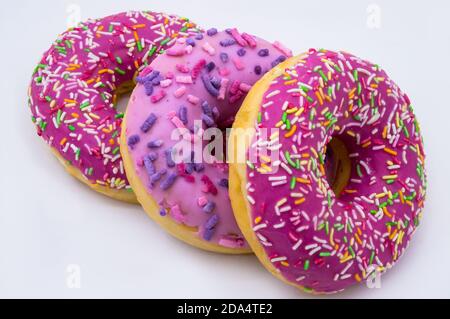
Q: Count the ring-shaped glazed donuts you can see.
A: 3